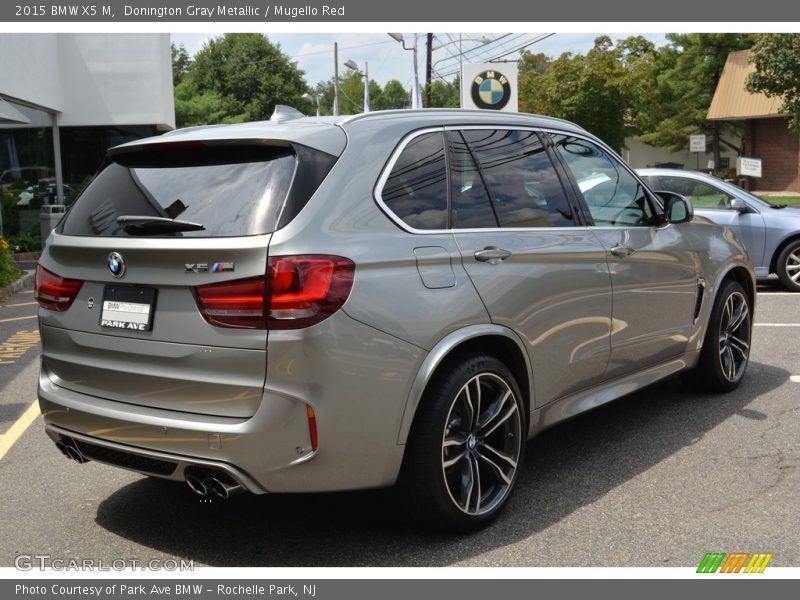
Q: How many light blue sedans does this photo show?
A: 1